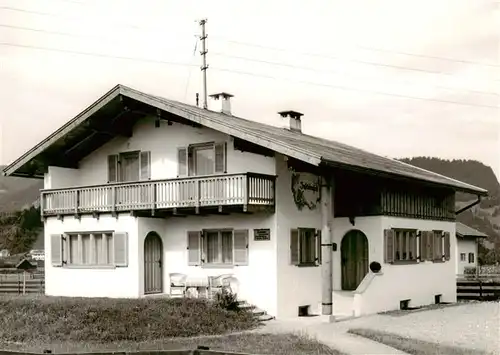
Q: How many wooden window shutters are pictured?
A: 14